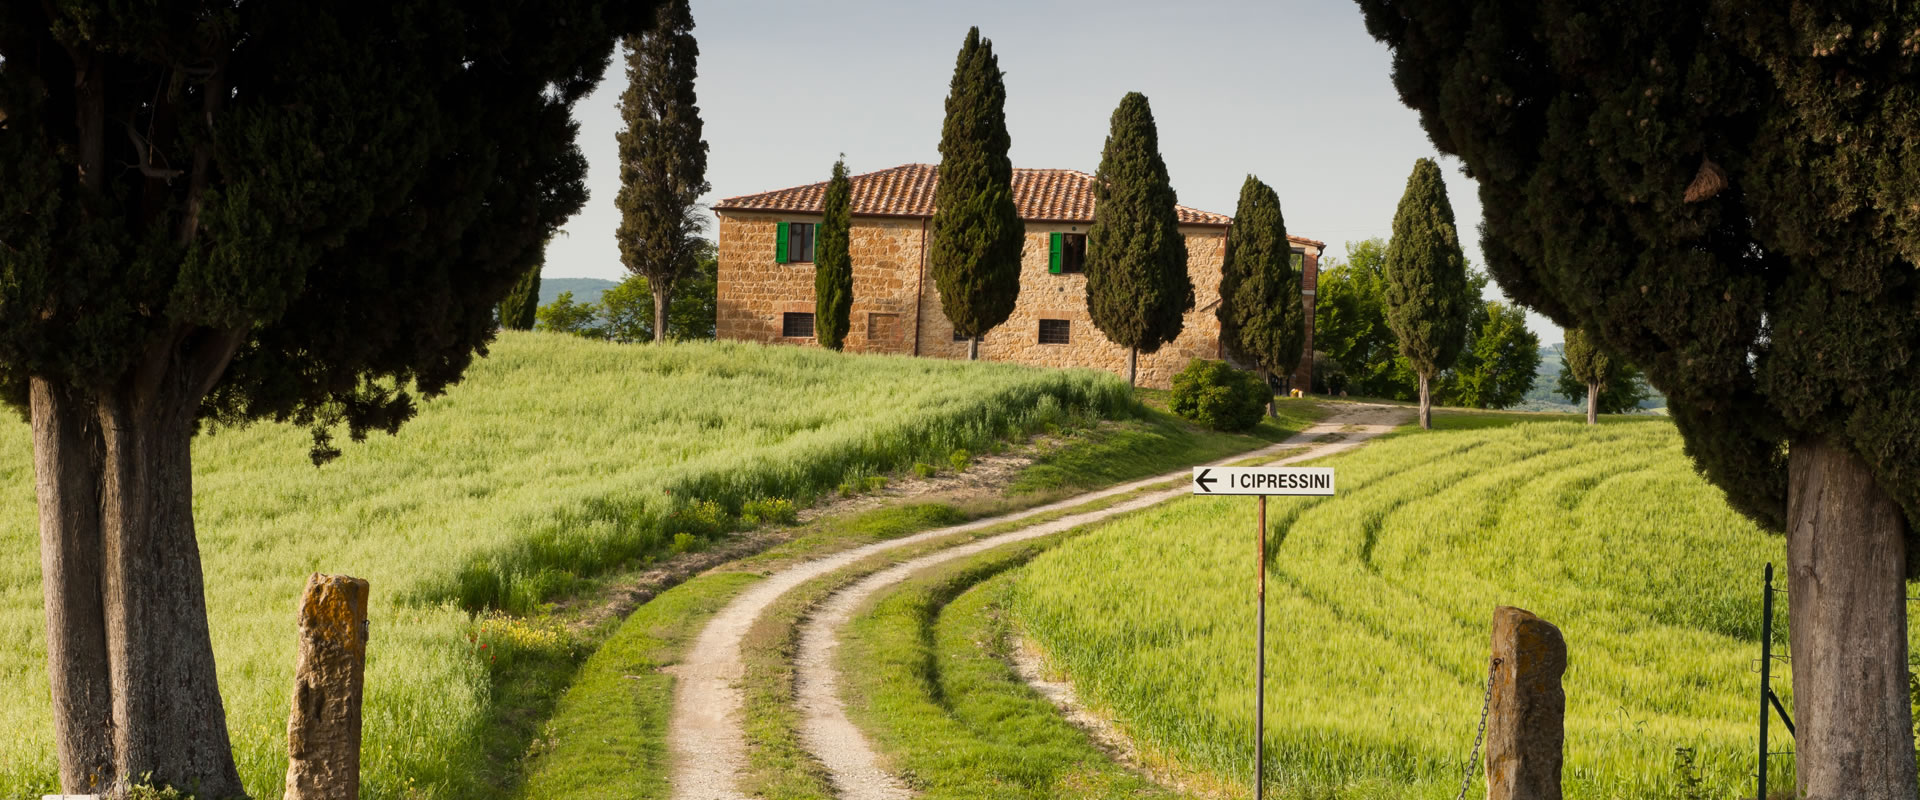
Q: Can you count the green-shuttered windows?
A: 2